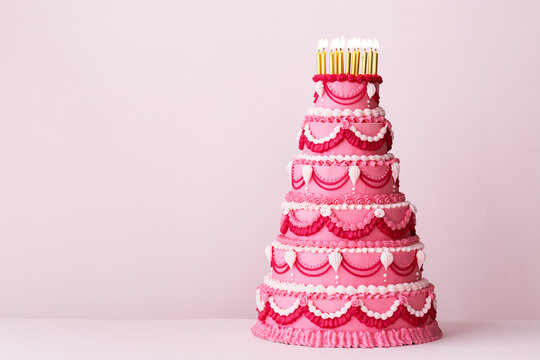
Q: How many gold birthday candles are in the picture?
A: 11